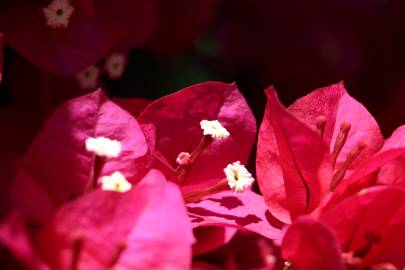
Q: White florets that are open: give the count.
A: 7